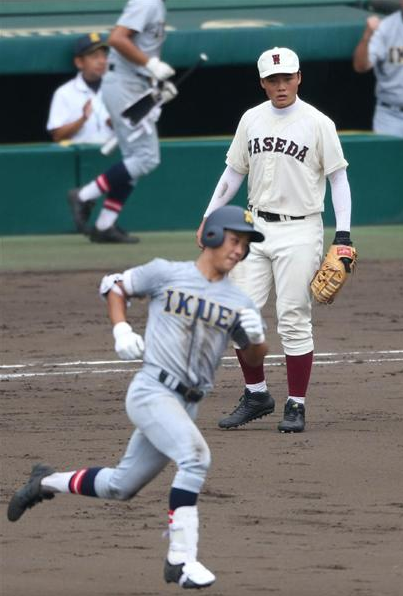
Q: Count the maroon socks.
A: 2